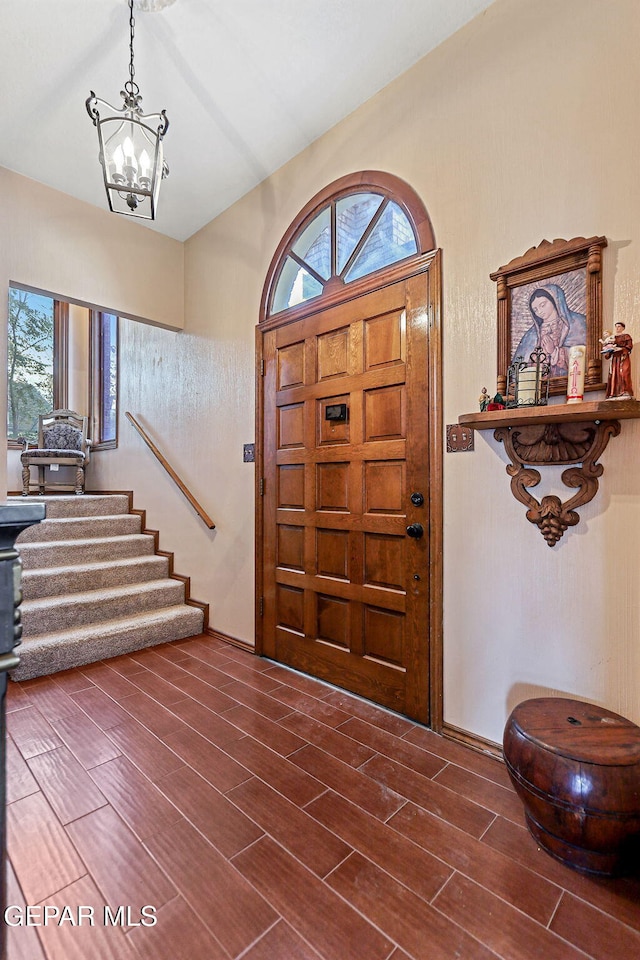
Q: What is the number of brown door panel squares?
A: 15